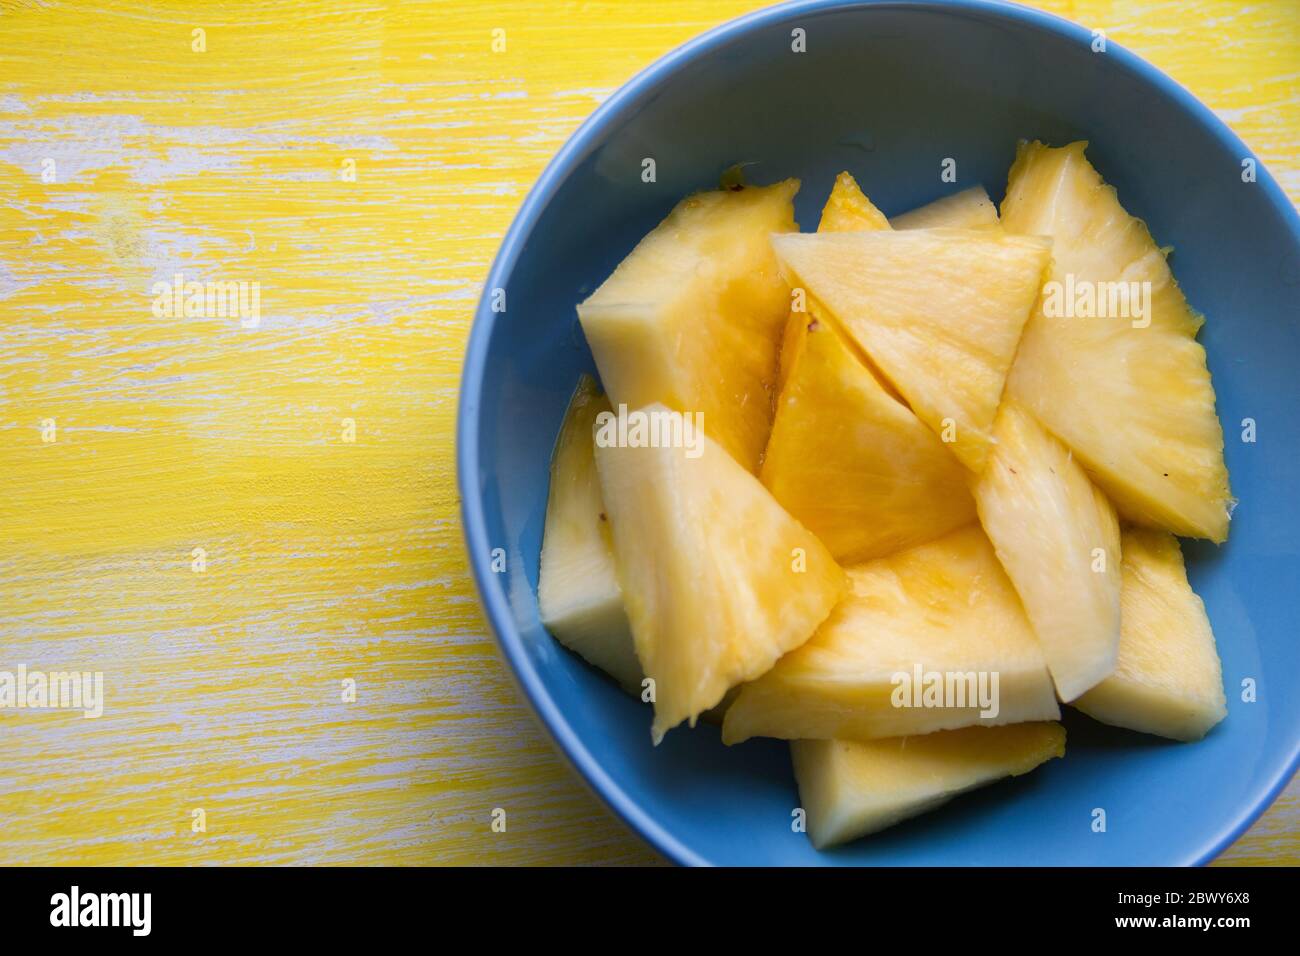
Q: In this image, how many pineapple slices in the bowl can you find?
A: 12